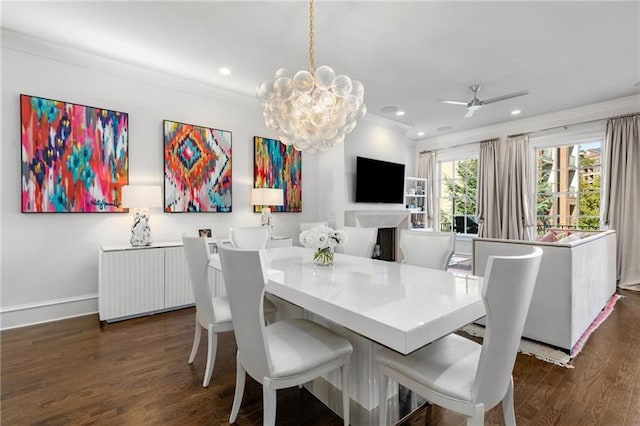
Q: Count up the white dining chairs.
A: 7